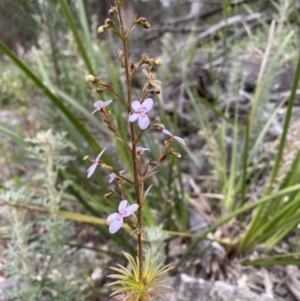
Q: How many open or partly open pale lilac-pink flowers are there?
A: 7